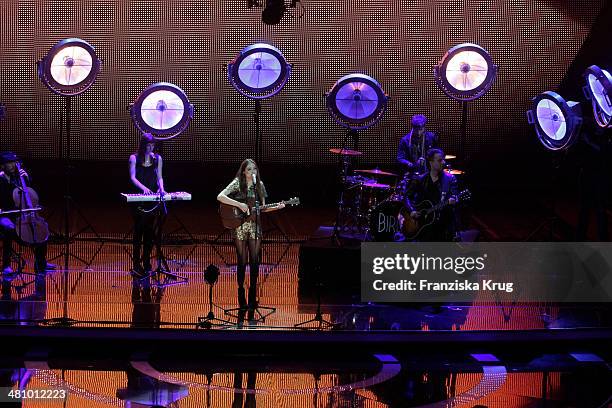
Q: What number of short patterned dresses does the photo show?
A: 1